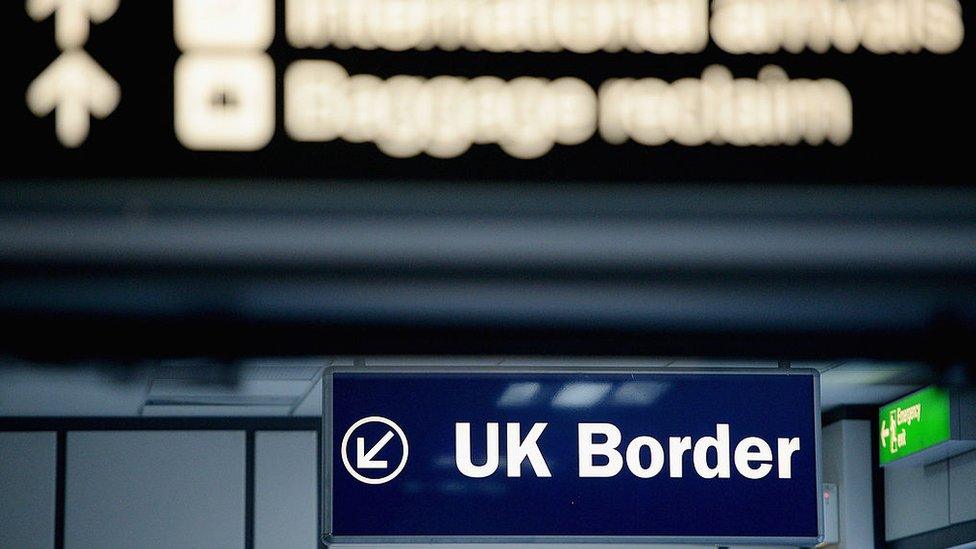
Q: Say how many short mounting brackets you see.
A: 2